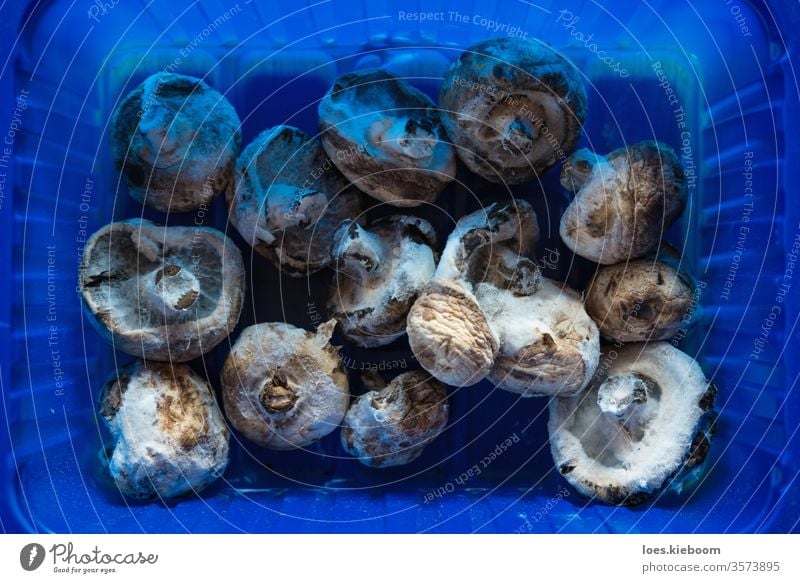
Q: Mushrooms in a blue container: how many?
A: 15